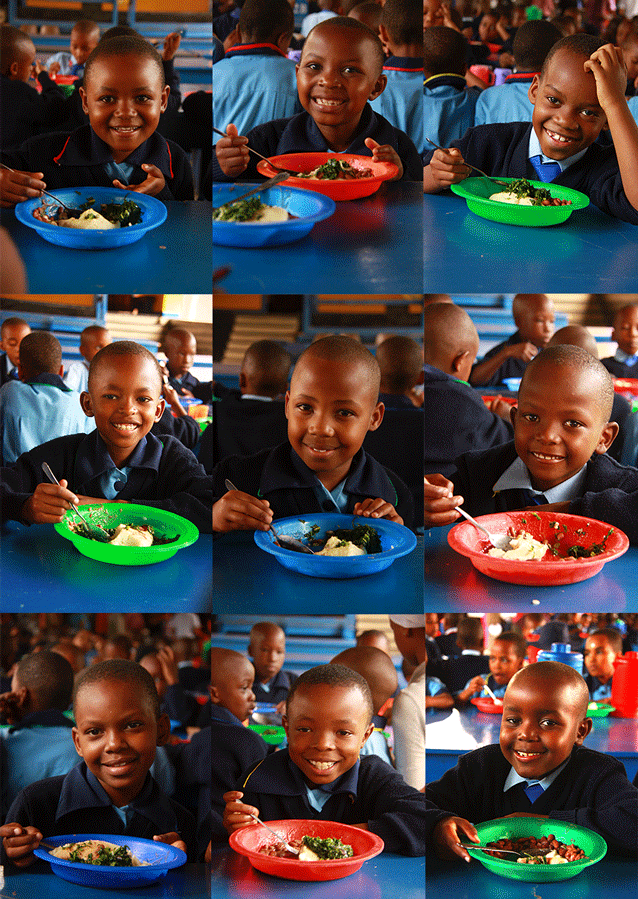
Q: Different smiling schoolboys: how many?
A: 9